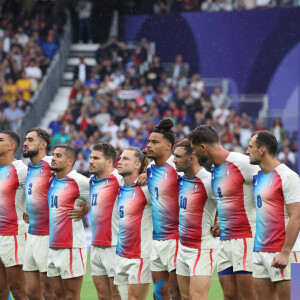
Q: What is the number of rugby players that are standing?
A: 9